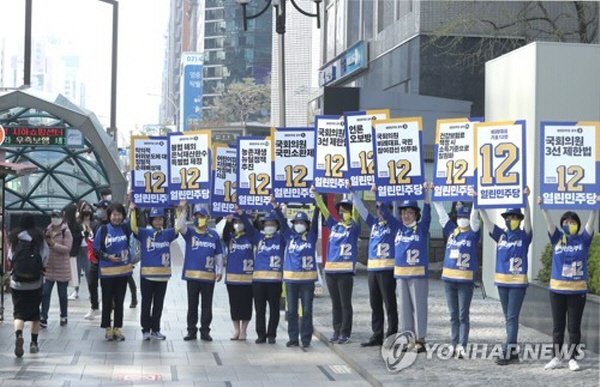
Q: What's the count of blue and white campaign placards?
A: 11